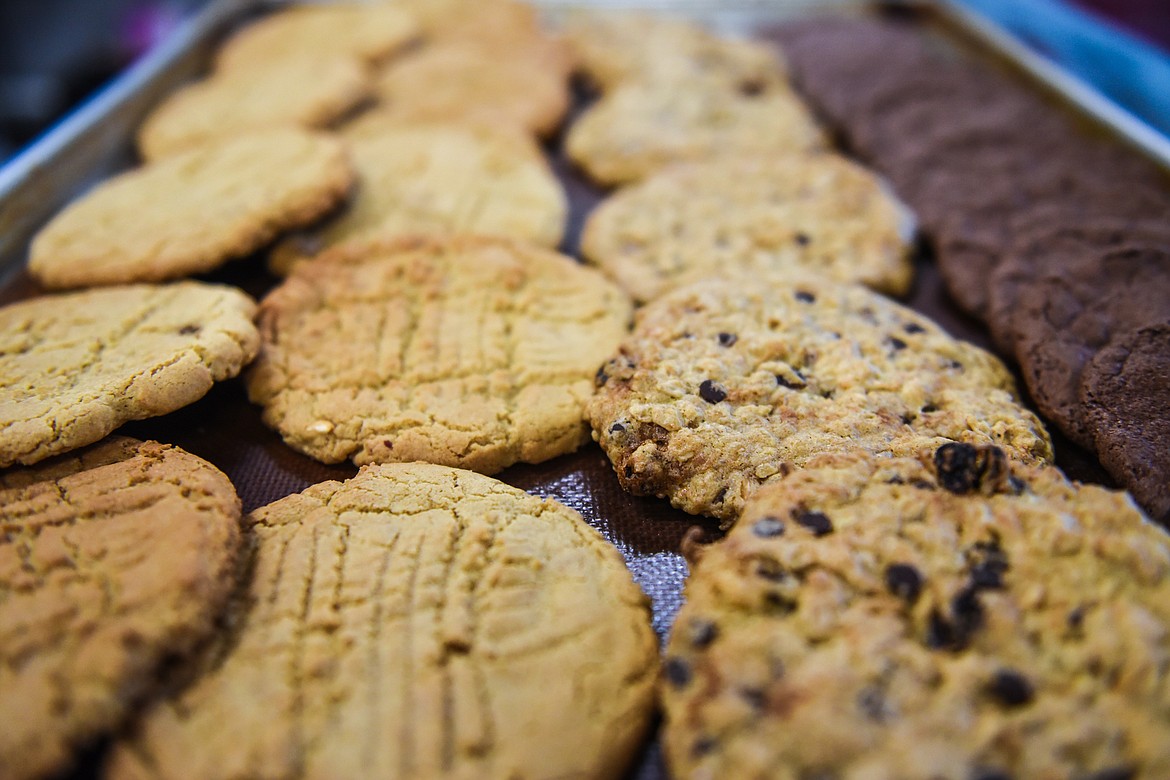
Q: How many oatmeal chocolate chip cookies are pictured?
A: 5